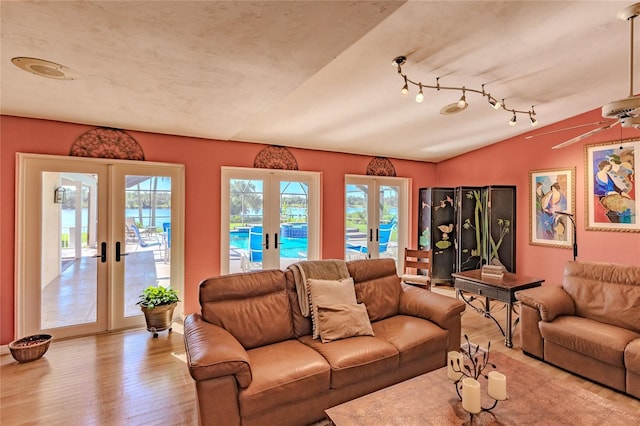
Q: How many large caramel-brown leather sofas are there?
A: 2